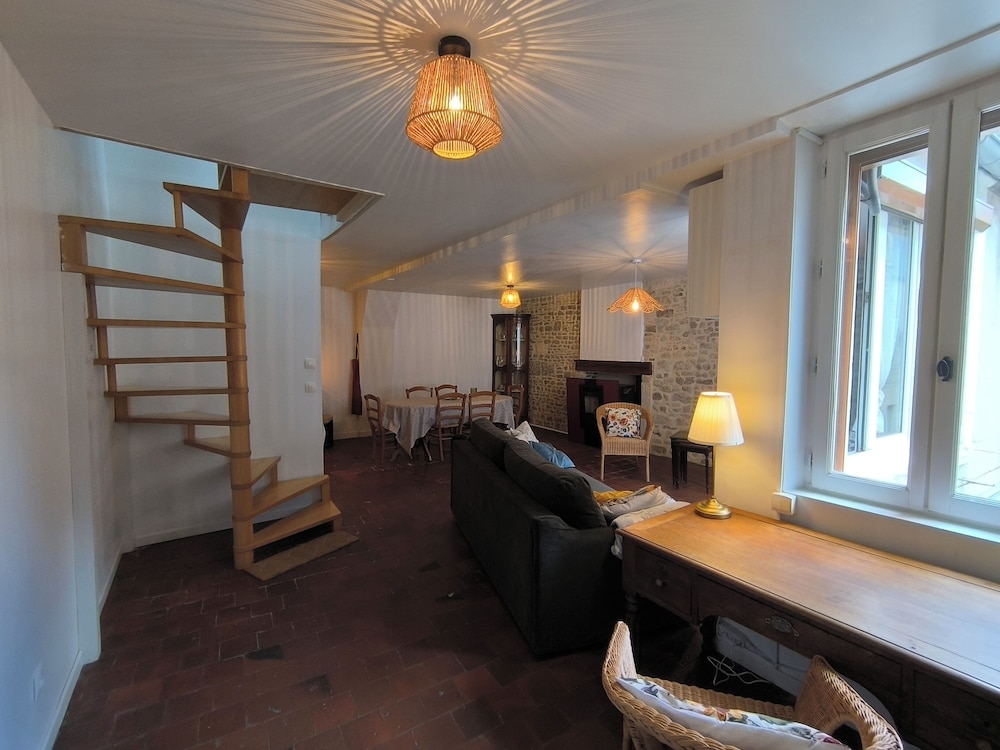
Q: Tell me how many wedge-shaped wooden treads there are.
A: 11